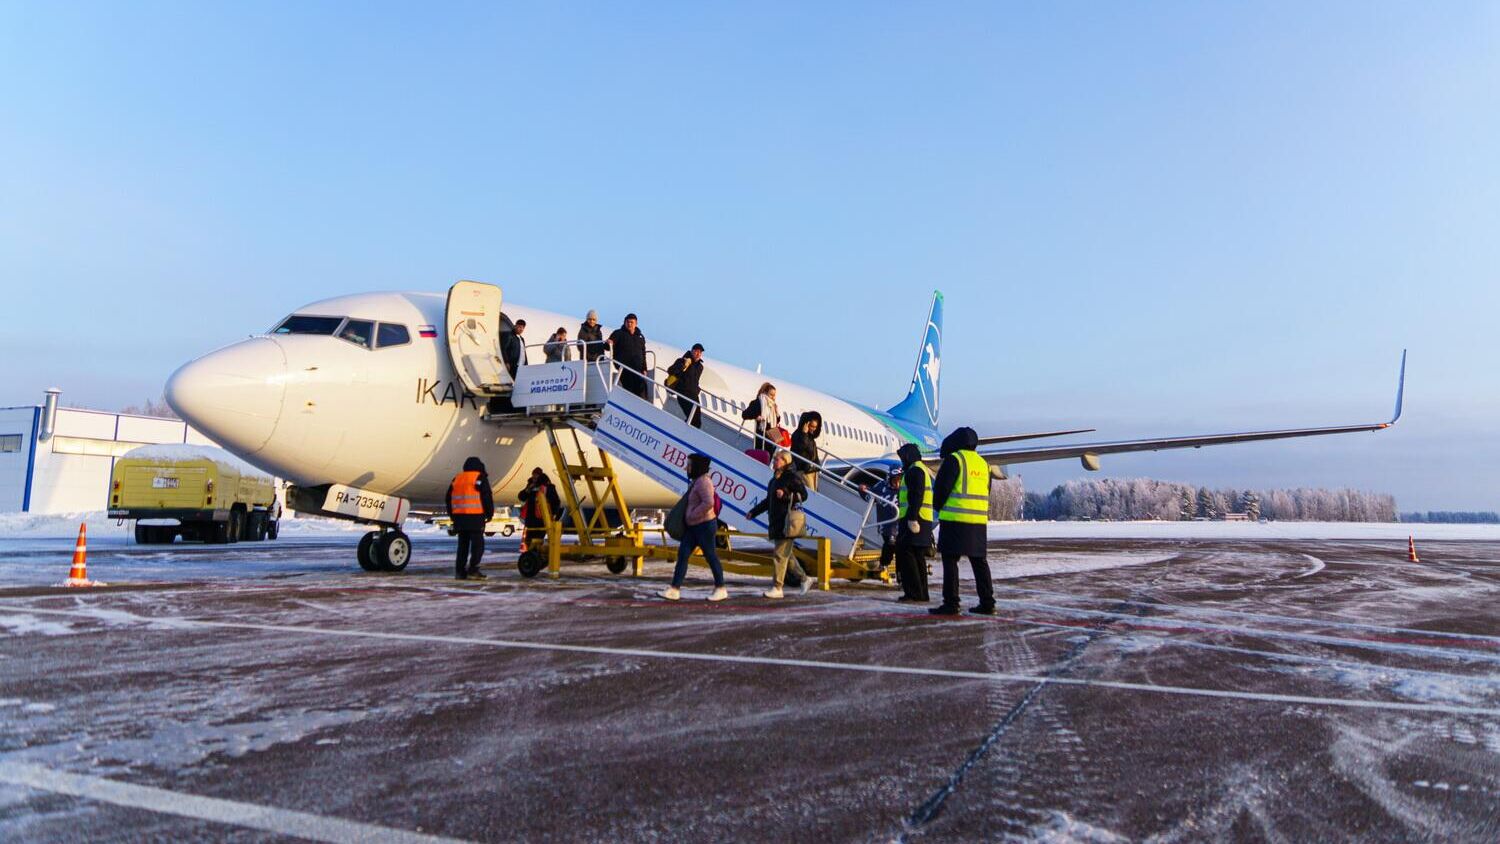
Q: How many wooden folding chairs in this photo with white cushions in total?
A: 0